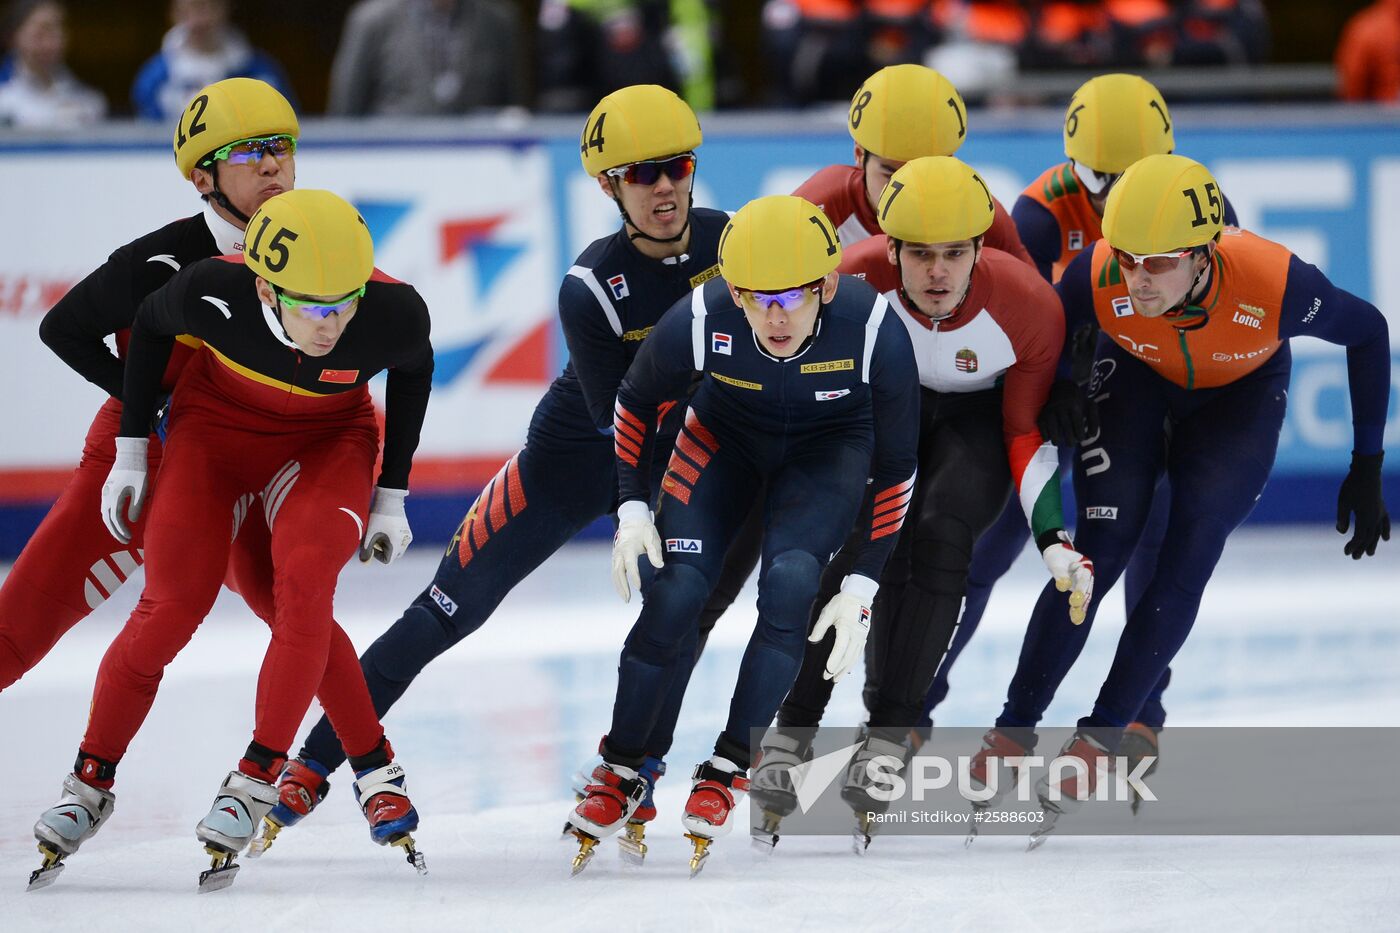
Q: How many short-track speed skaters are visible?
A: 8